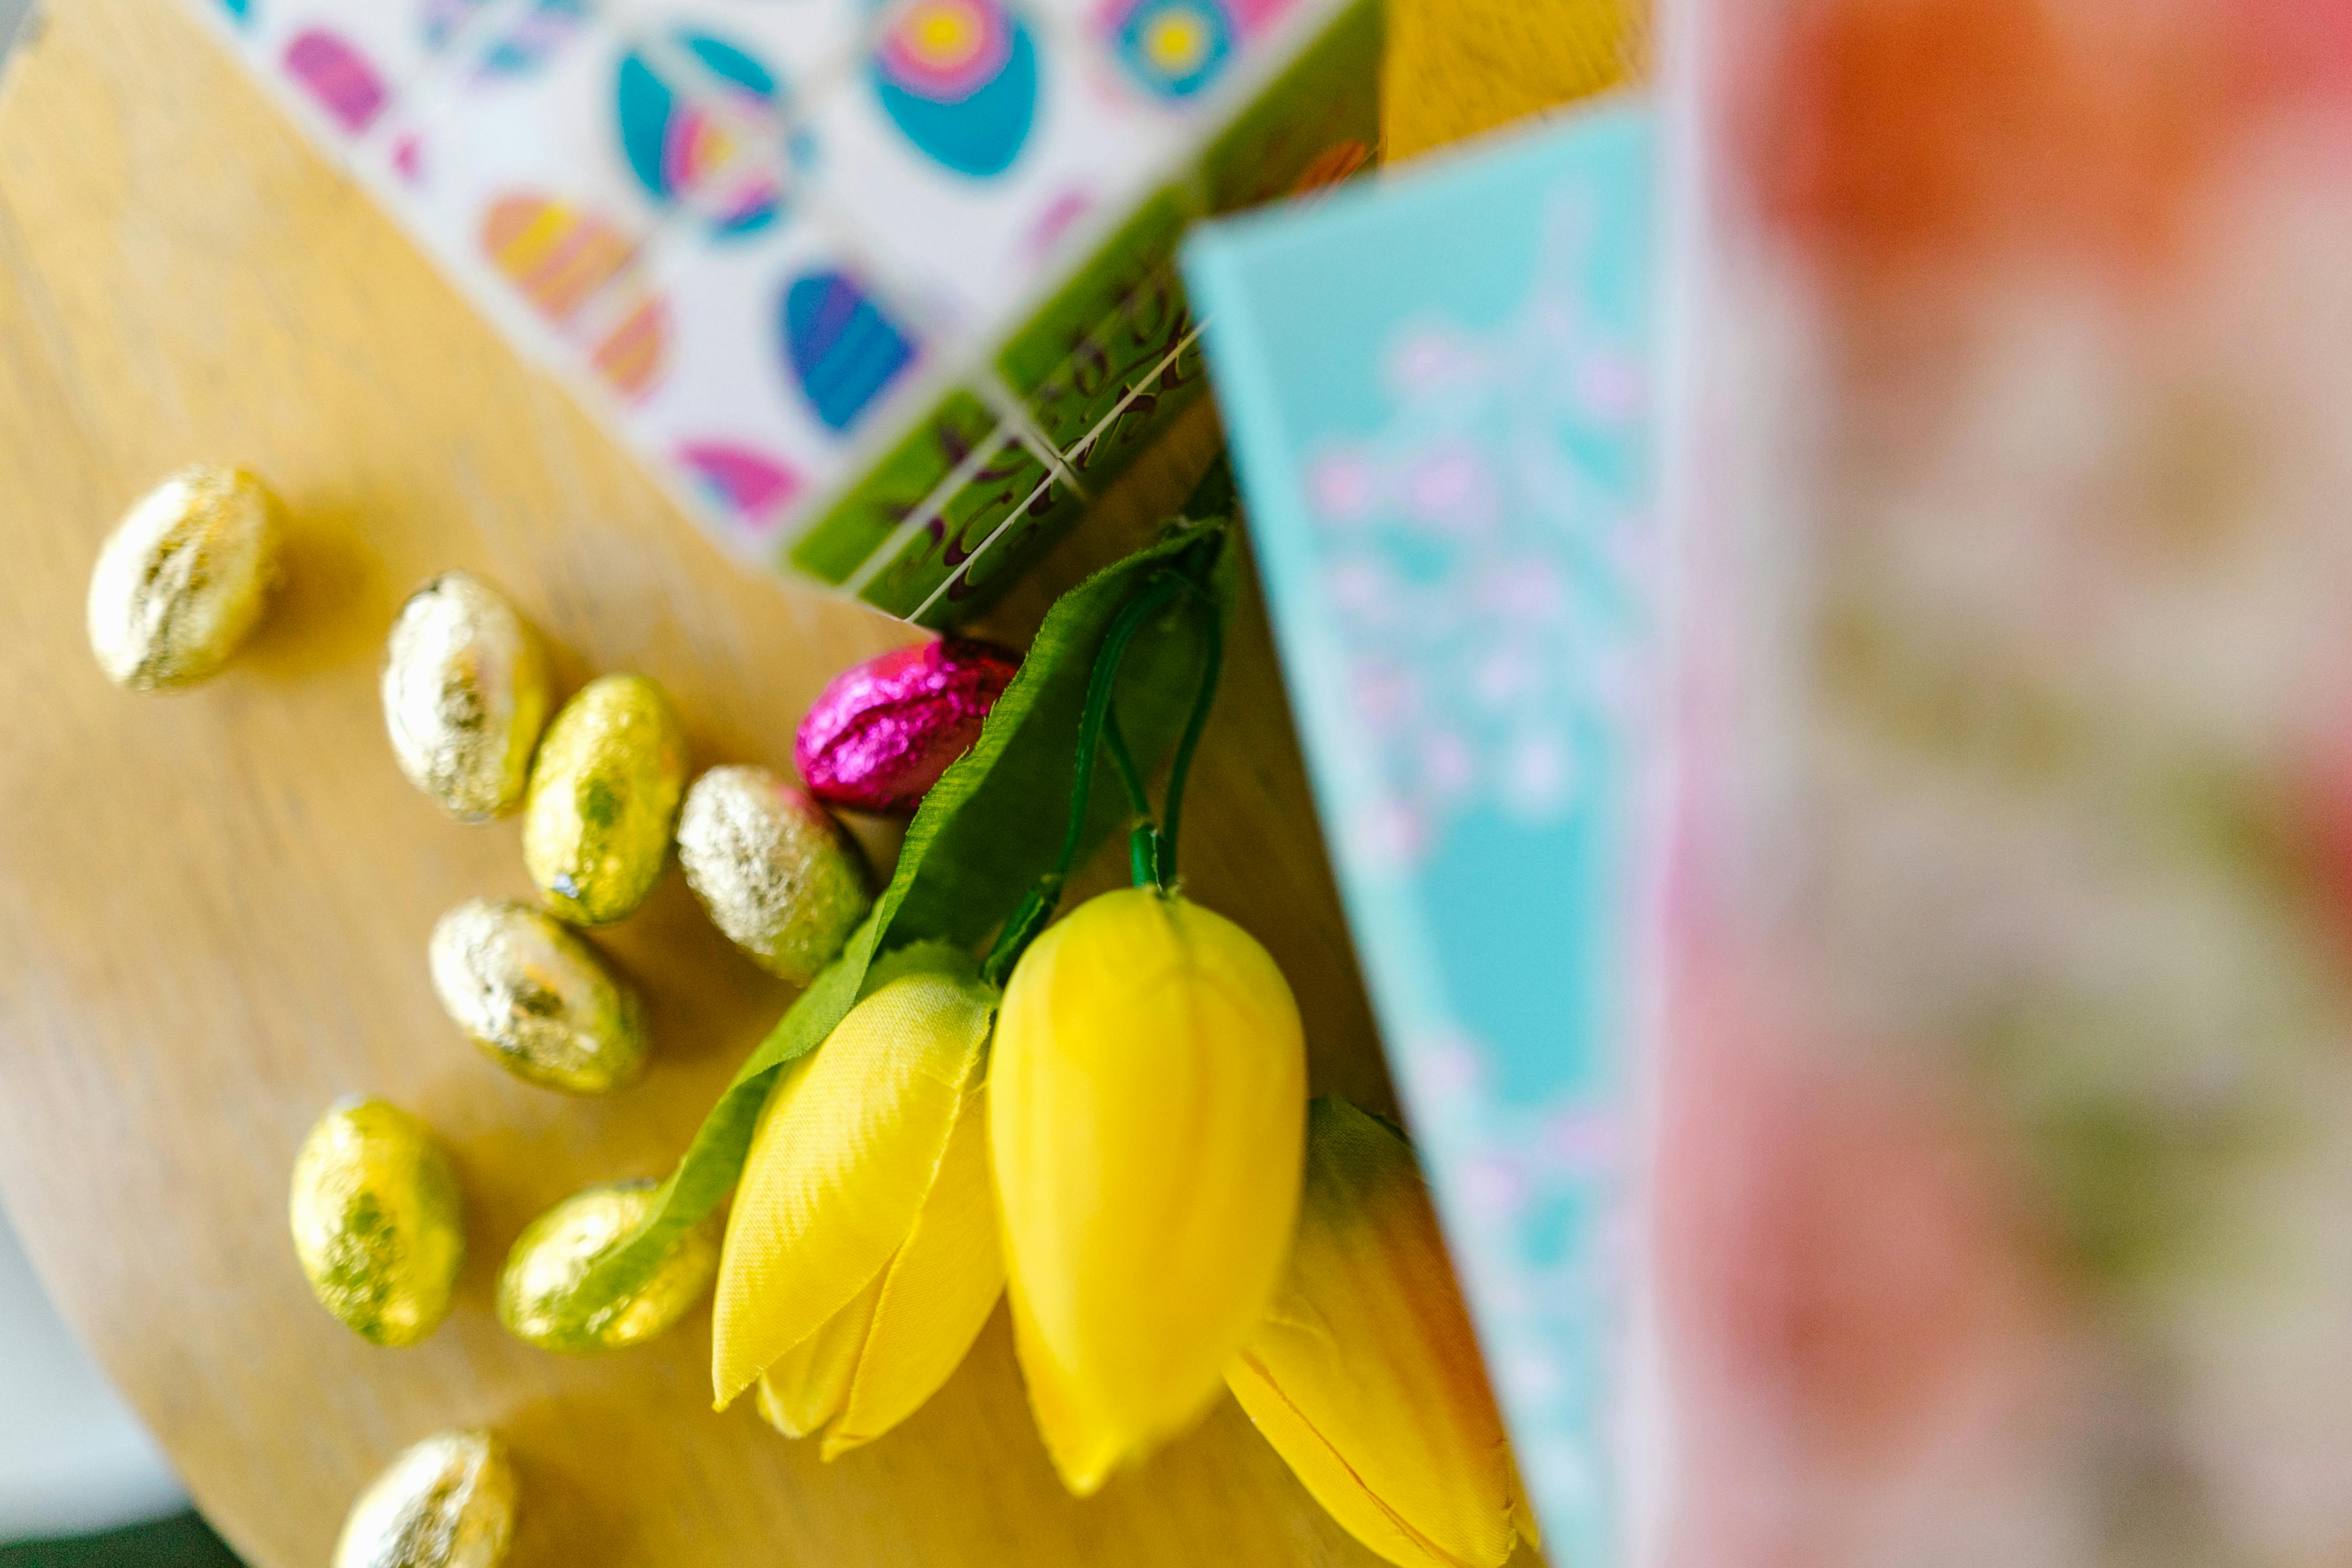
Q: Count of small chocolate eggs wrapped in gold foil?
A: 8